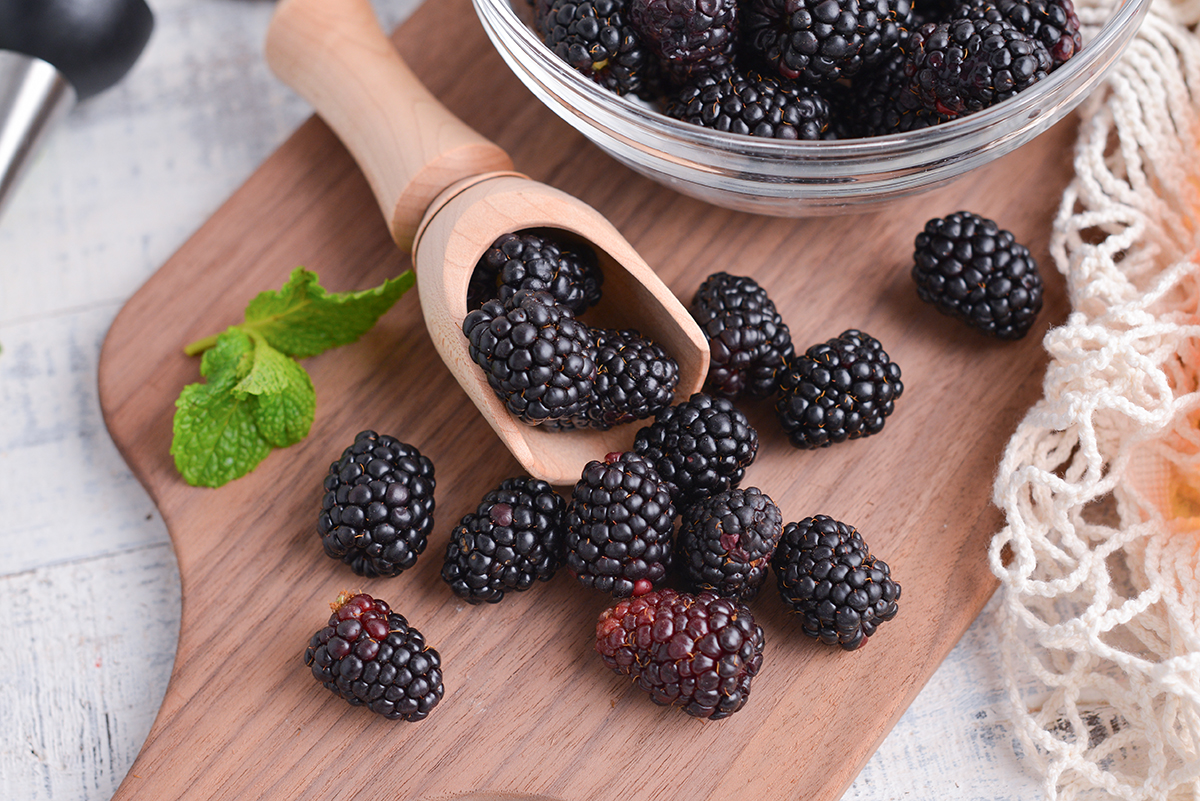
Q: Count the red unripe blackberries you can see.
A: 2